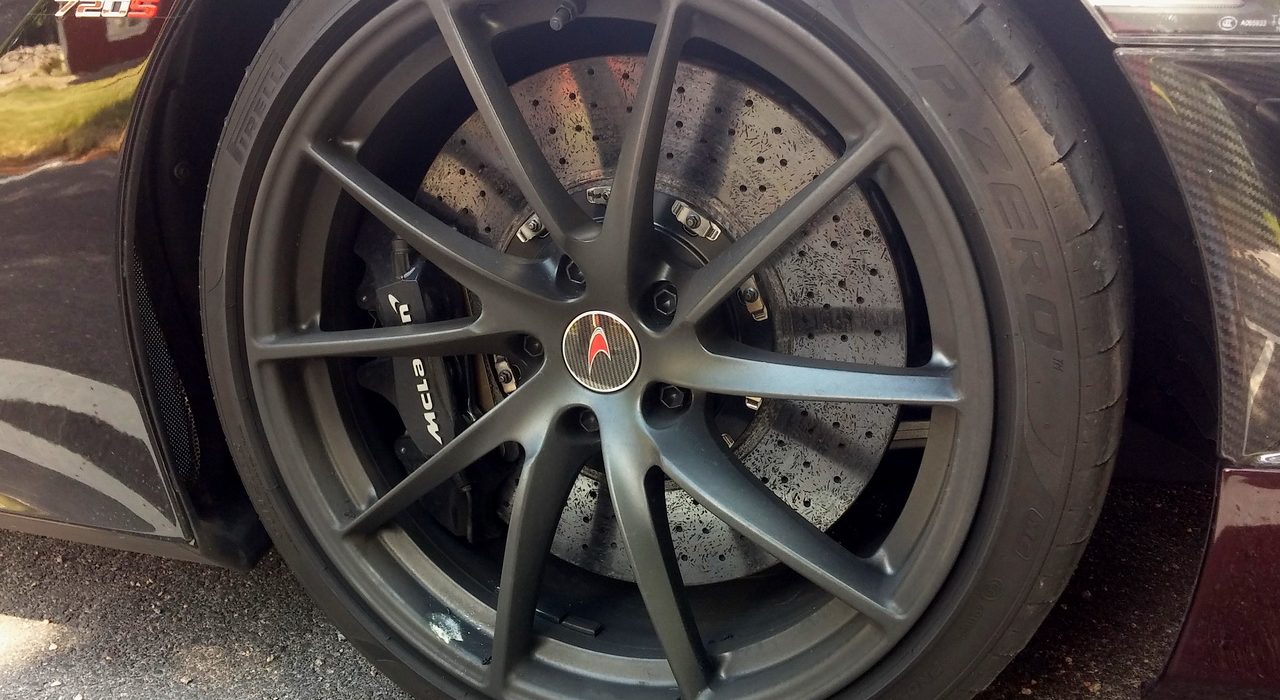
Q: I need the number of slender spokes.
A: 10